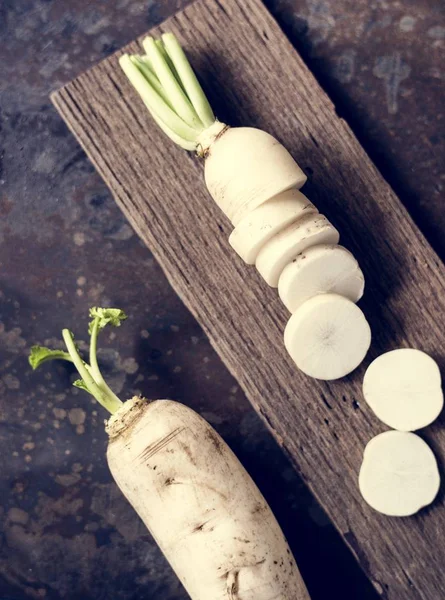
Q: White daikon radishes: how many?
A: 2